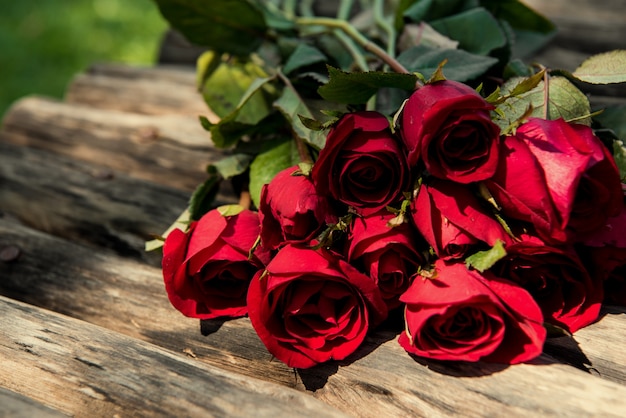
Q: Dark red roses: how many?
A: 11